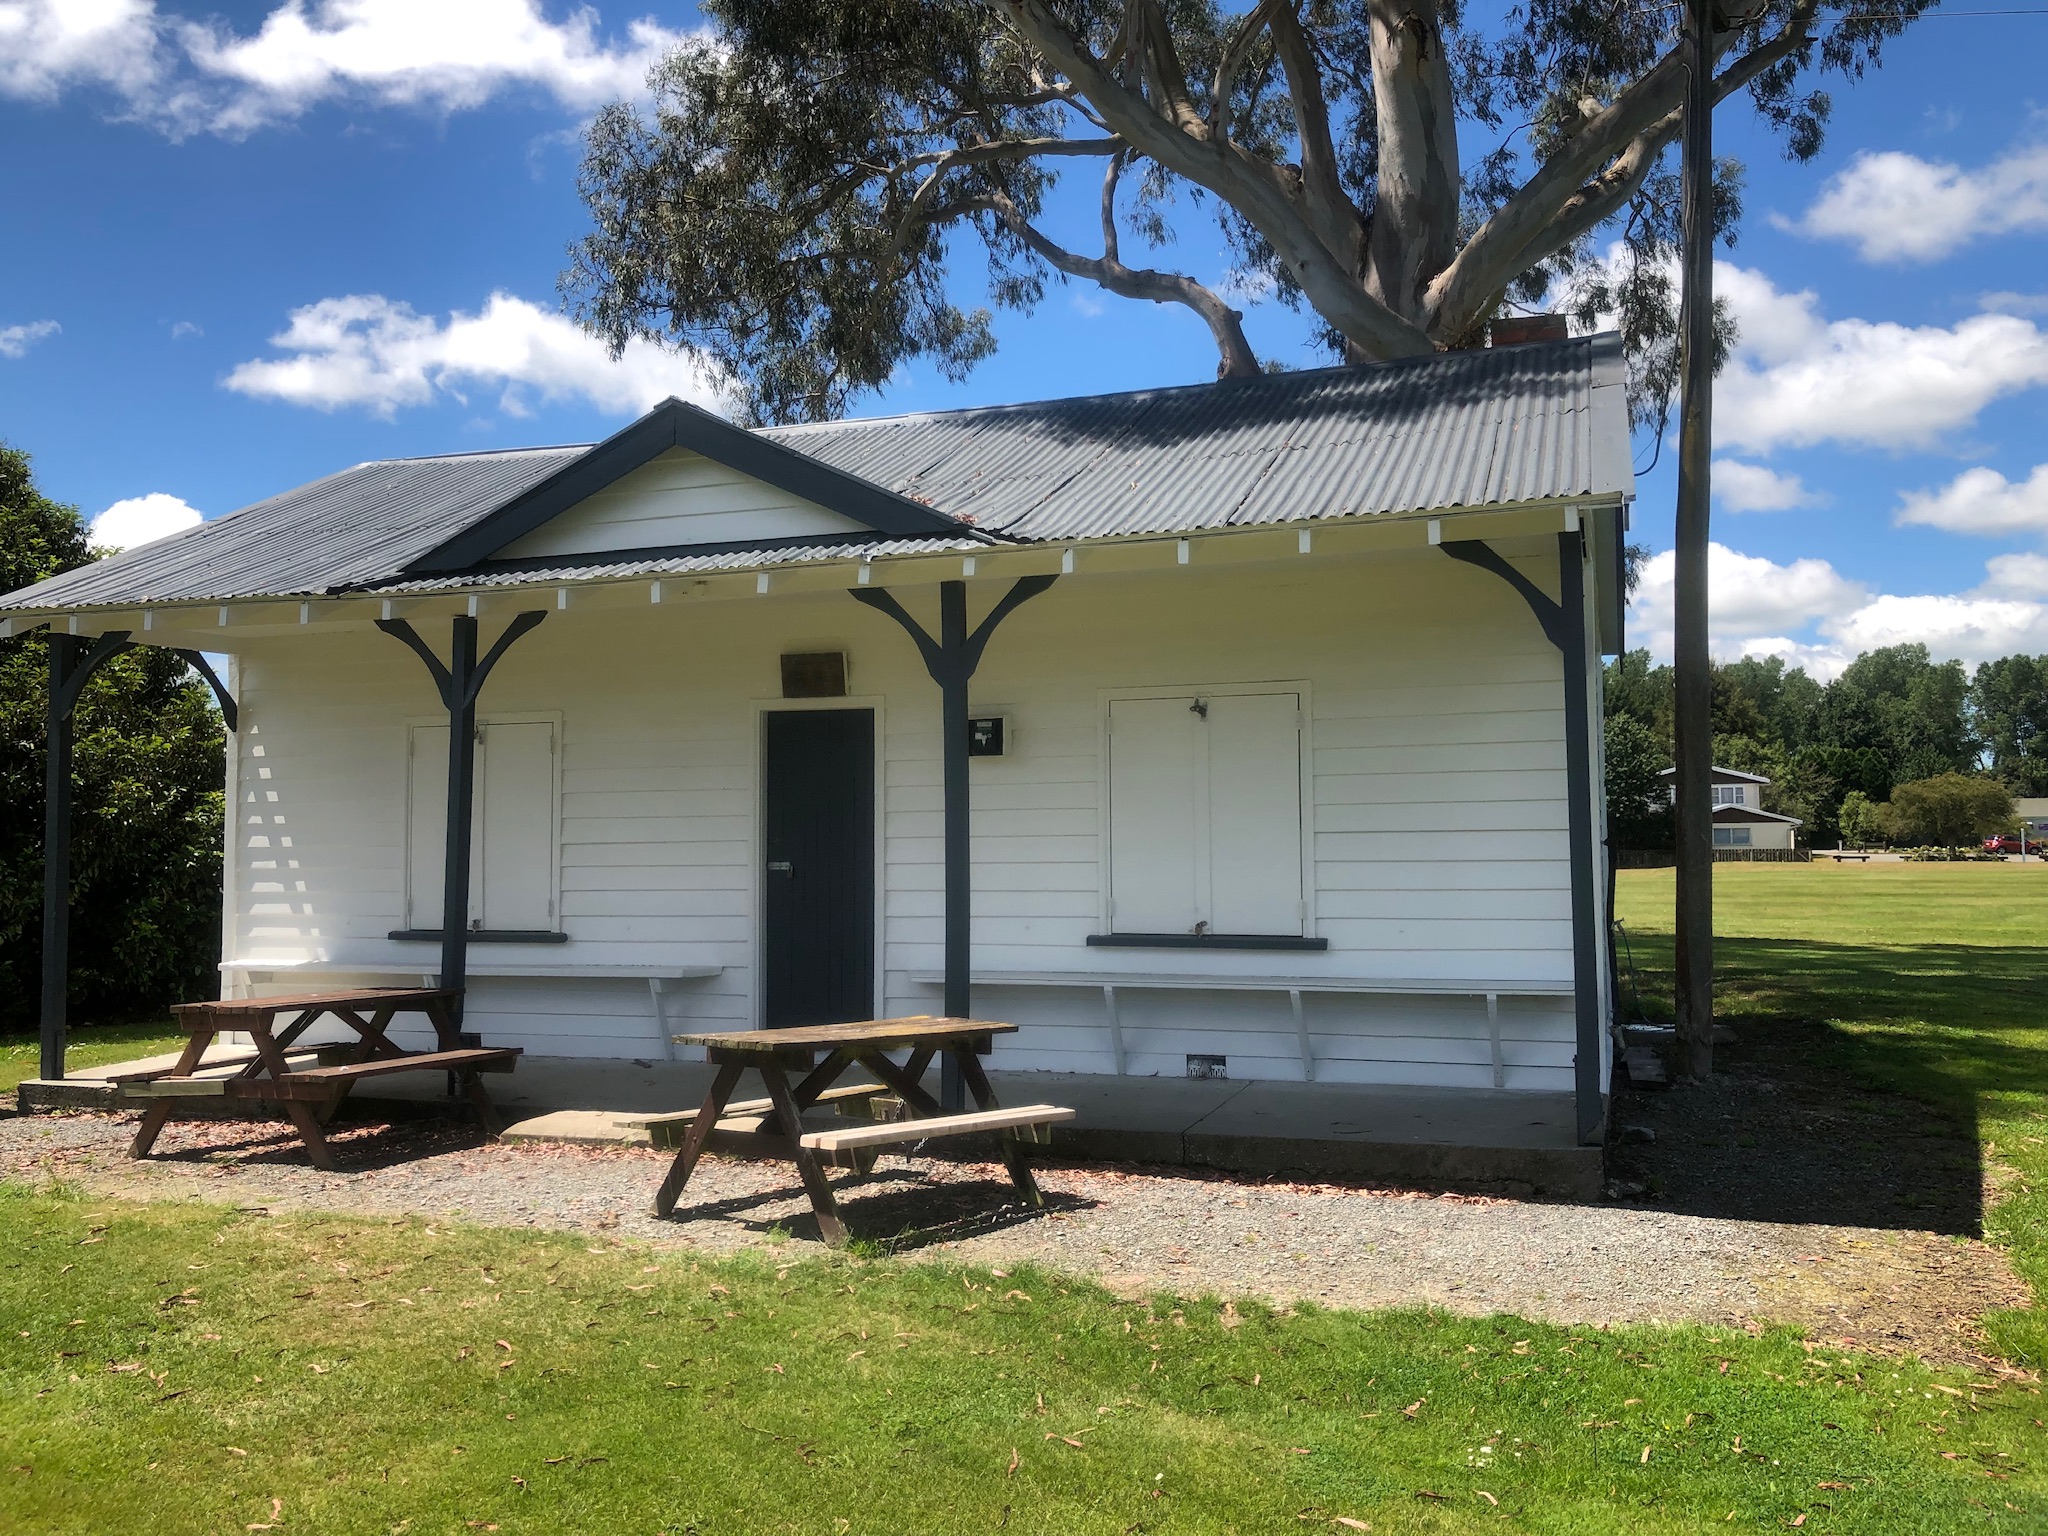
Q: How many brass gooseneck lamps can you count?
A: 0